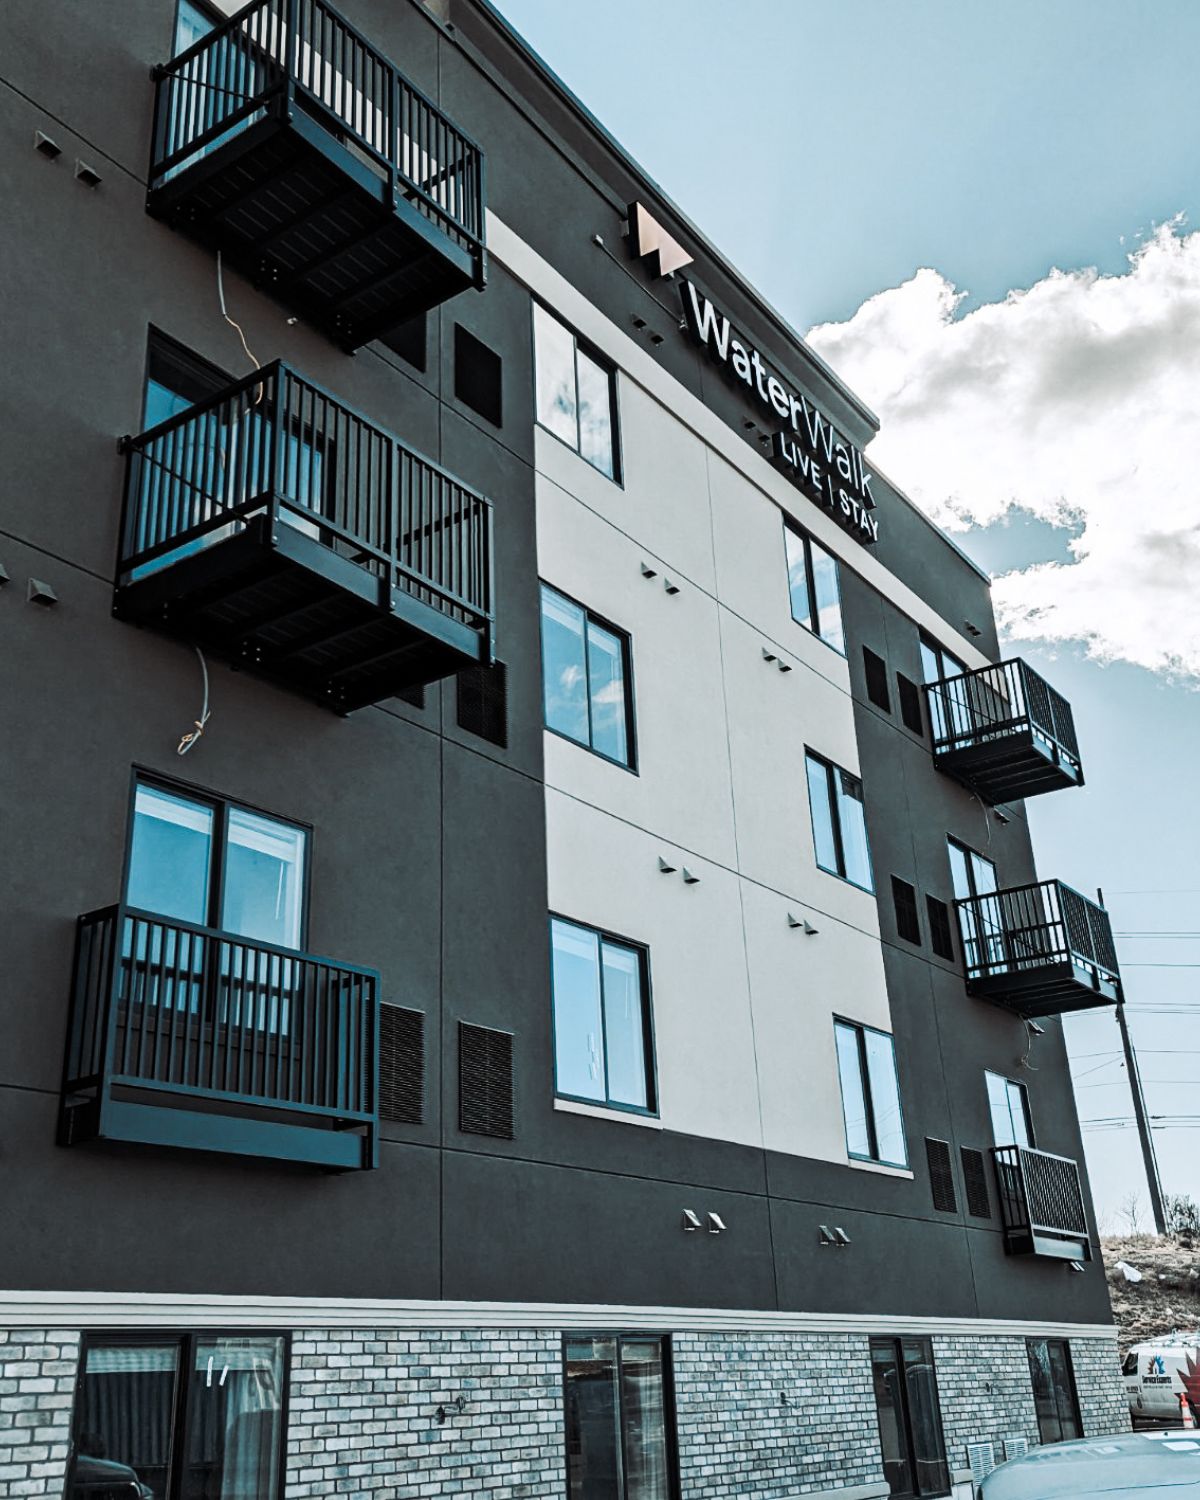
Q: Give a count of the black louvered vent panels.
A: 12